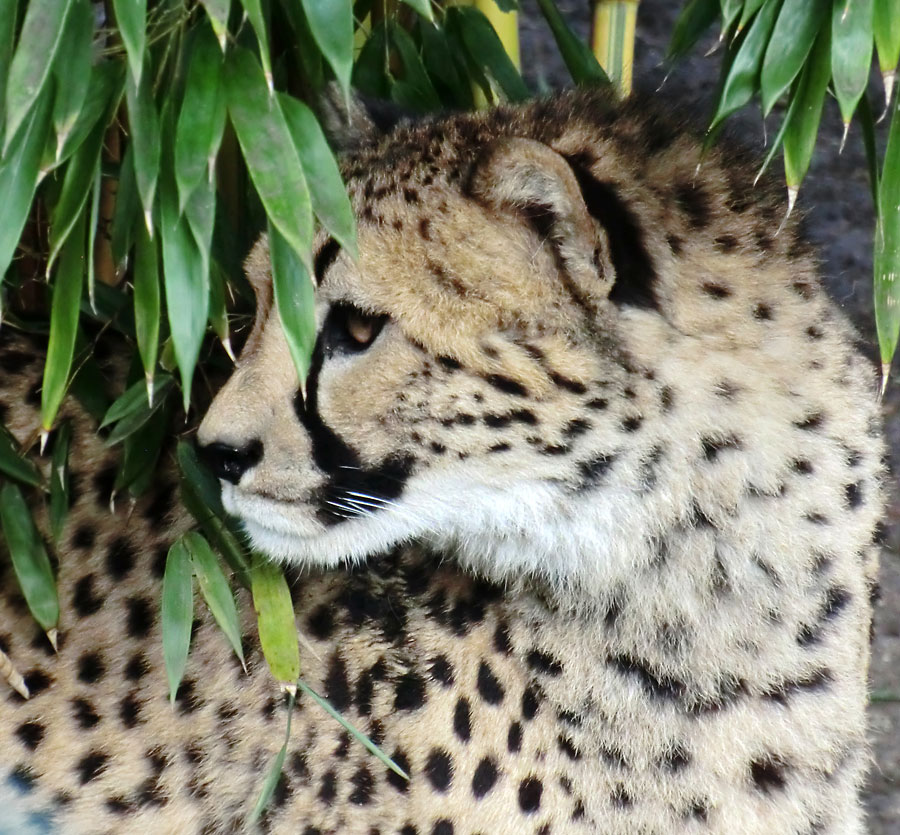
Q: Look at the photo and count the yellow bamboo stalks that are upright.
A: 2